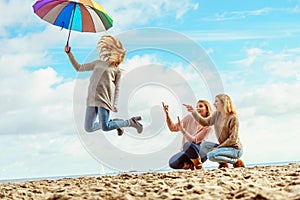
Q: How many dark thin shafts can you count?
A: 1